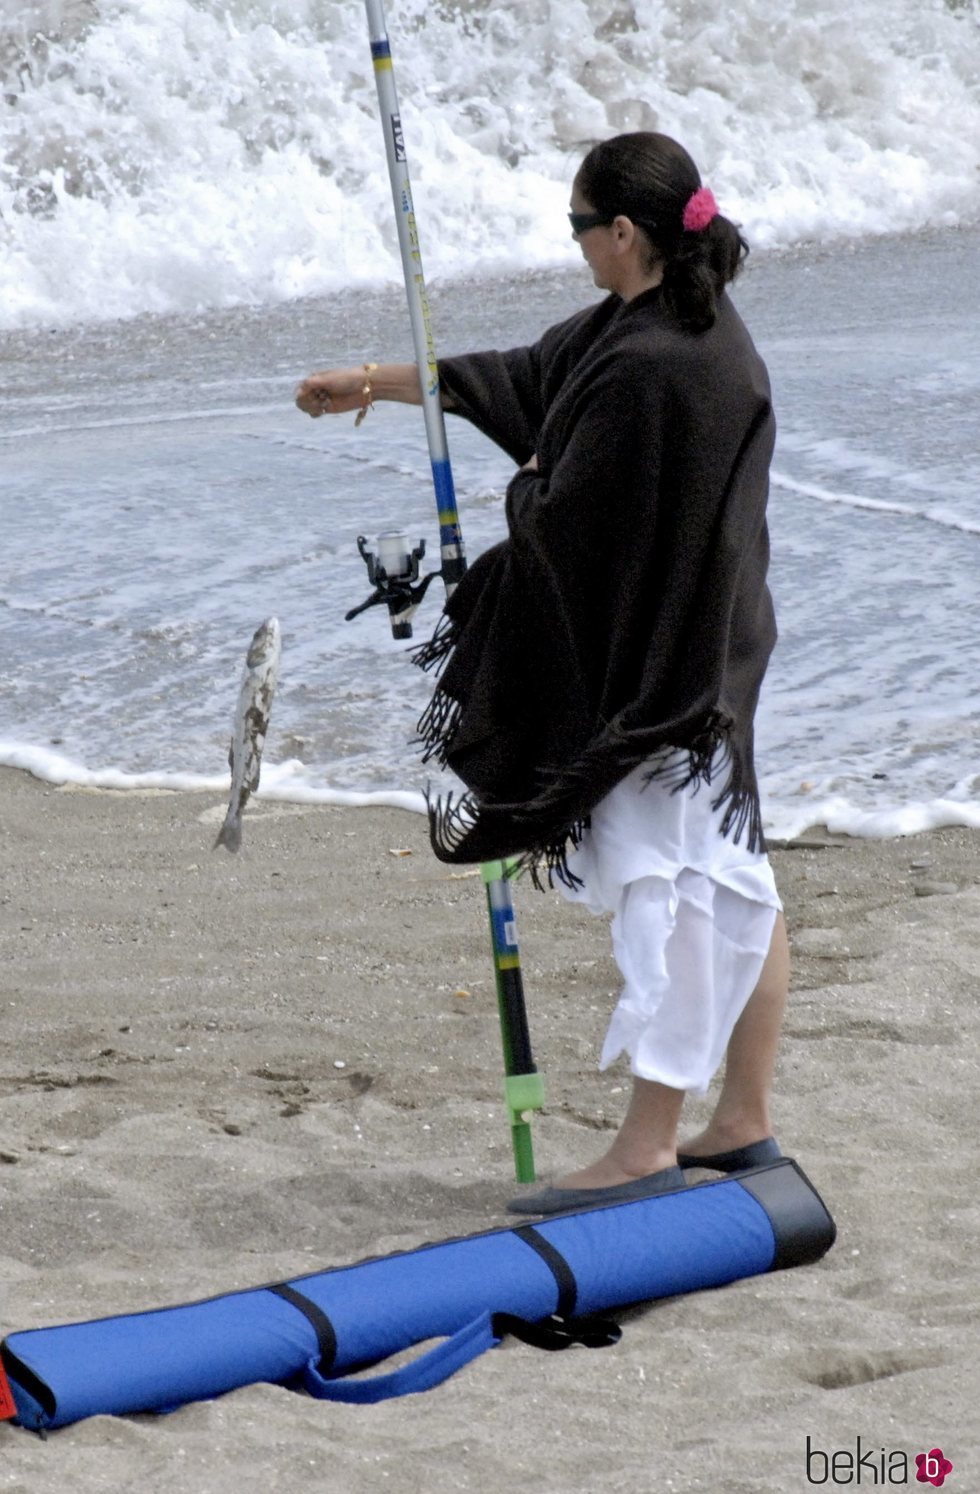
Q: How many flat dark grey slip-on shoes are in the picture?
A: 2